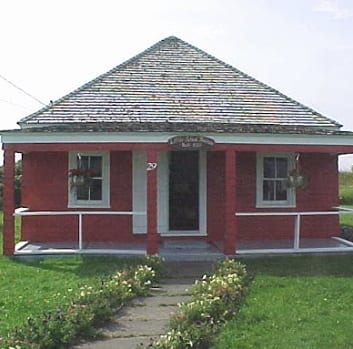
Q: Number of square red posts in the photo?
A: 3